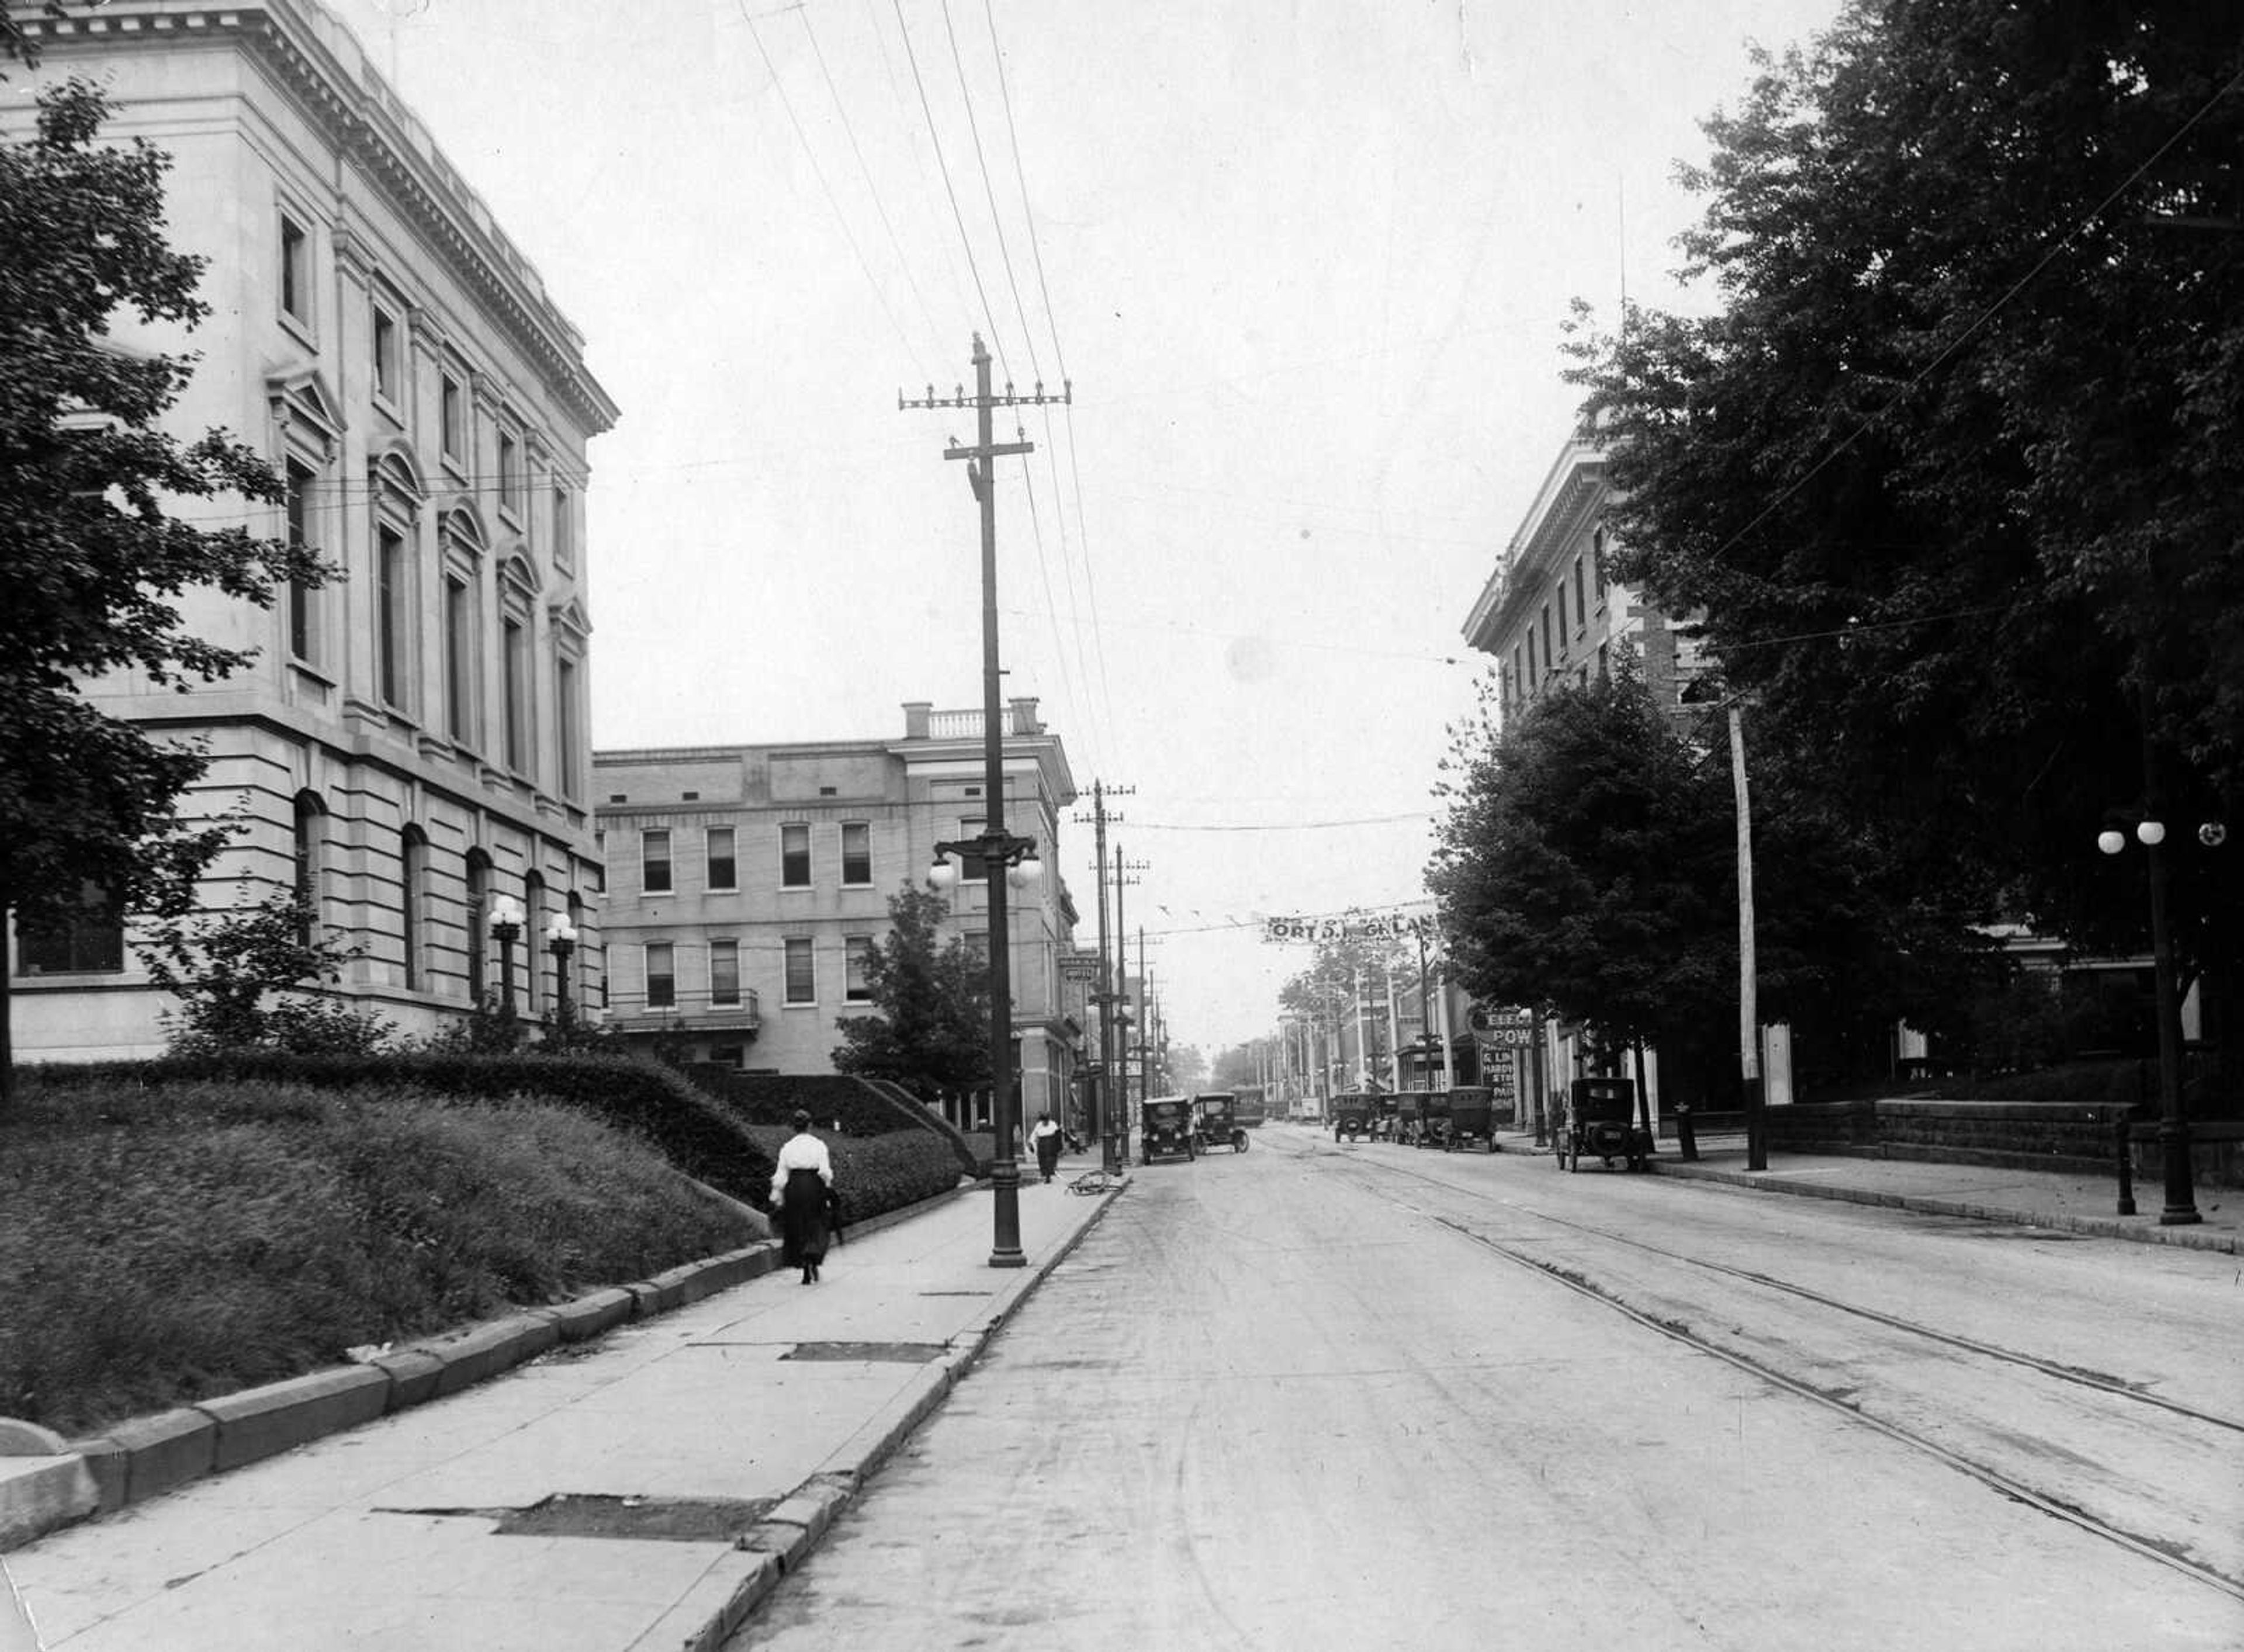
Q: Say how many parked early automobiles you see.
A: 8